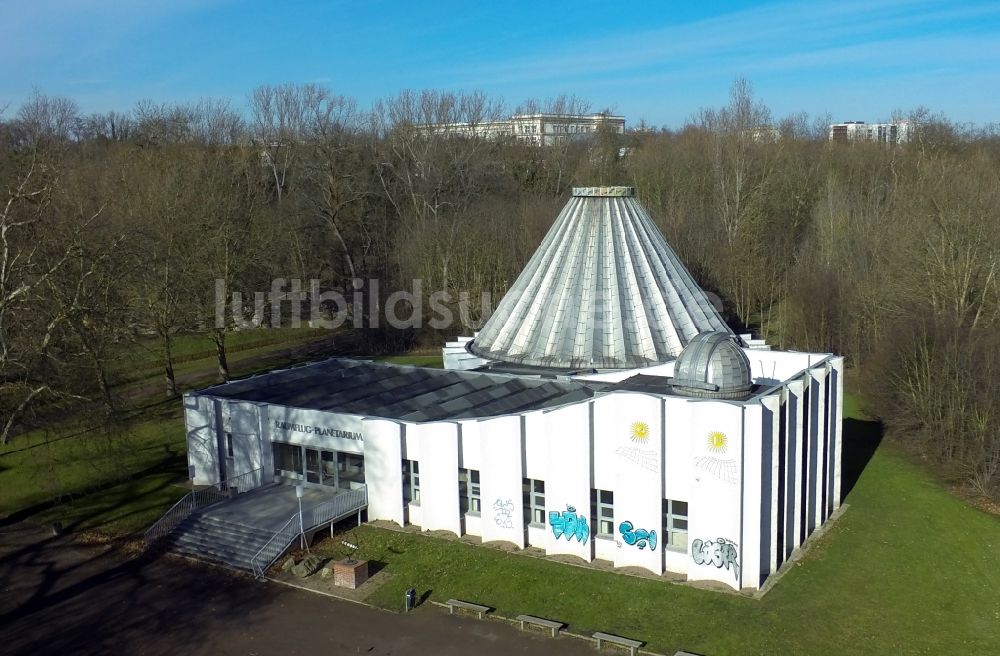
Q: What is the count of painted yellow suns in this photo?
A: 2